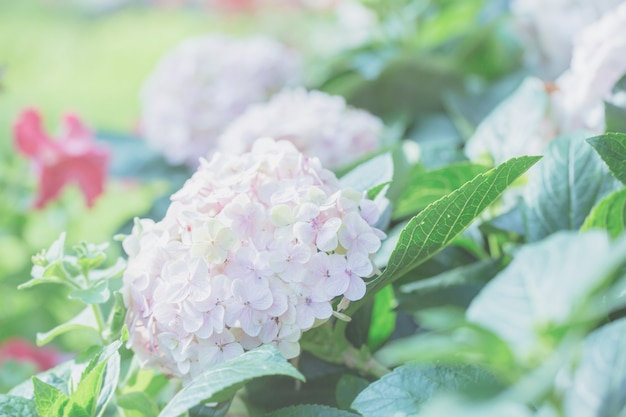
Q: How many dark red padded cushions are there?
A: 0